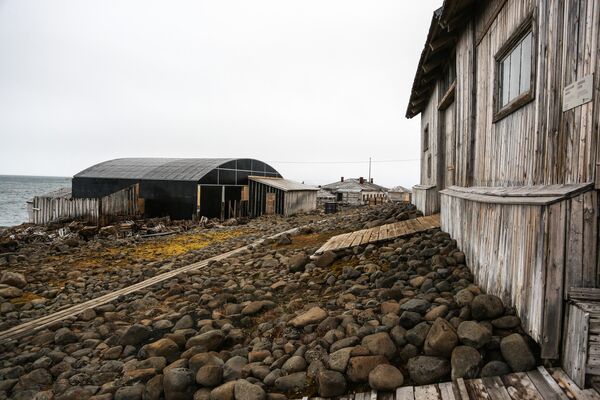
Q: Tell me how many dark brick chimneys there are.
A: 3